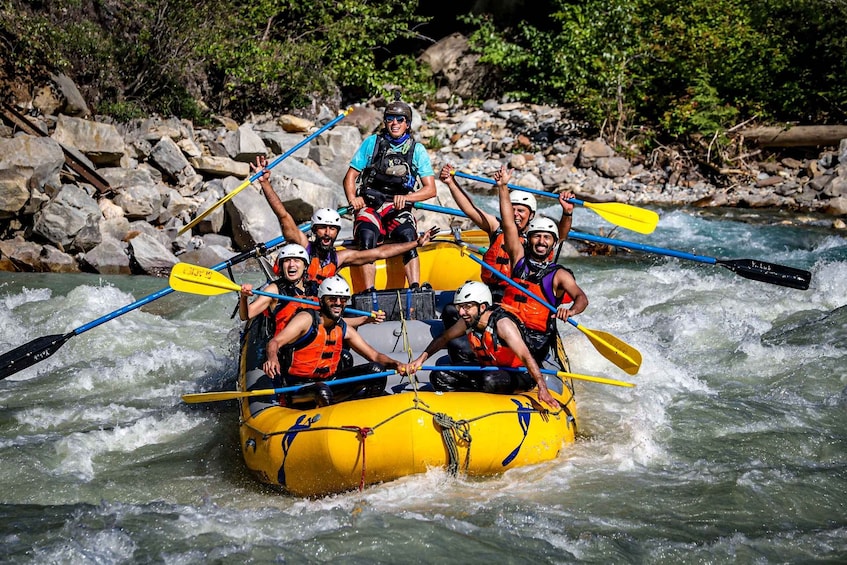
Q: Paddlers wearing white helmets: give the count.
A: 6